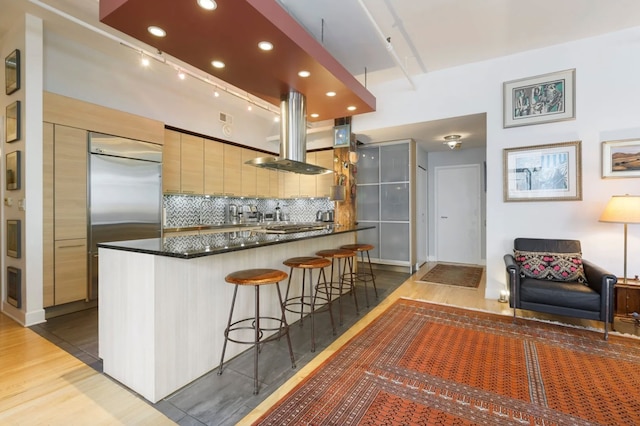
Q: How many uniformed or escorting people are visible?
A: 0